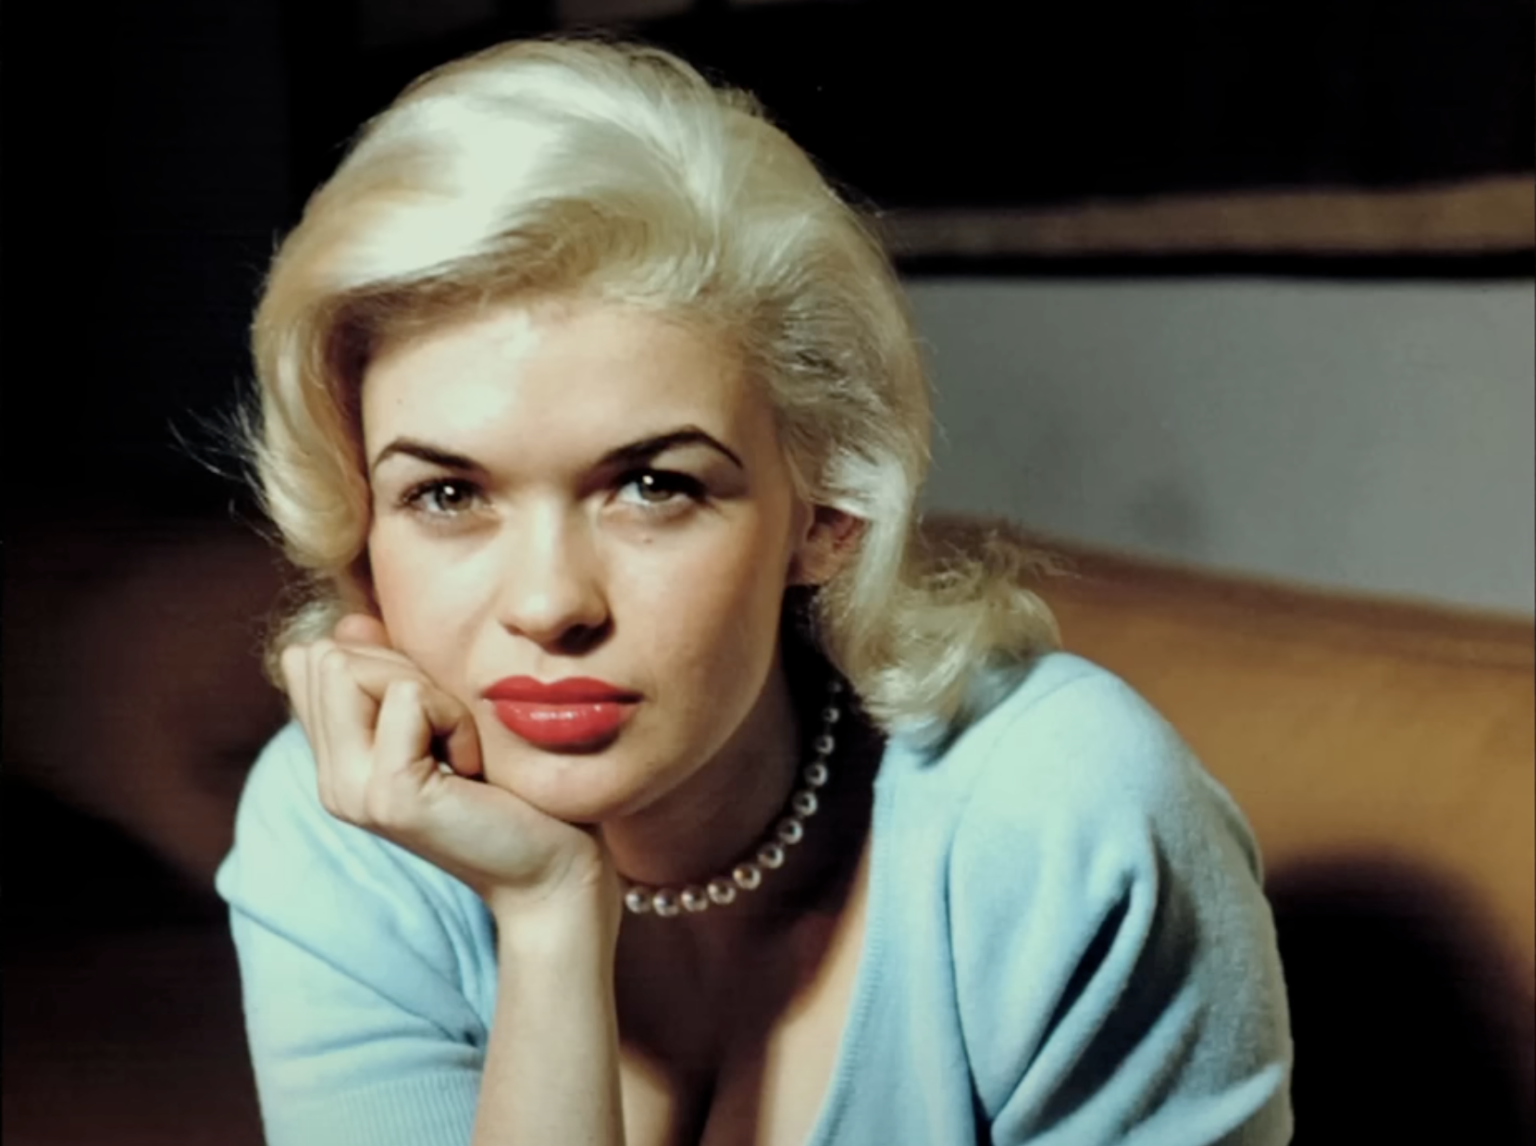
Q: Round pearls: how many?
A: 12